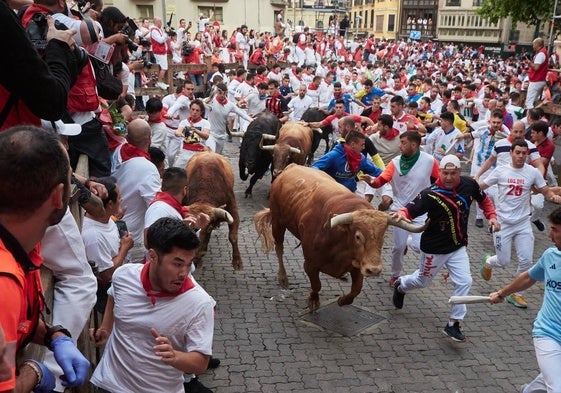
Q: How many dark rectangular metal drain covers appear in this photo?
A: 1